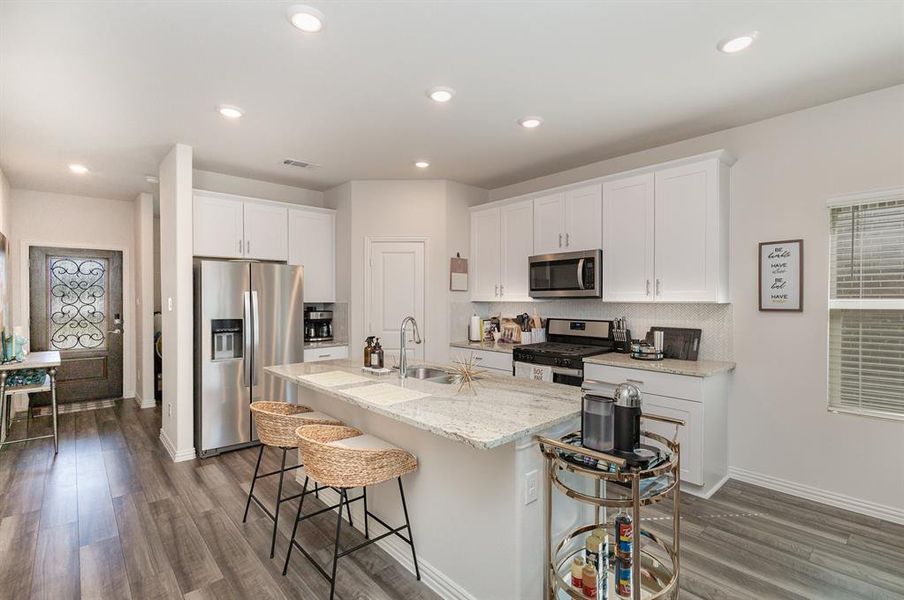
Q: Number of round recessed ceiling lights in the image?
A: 7